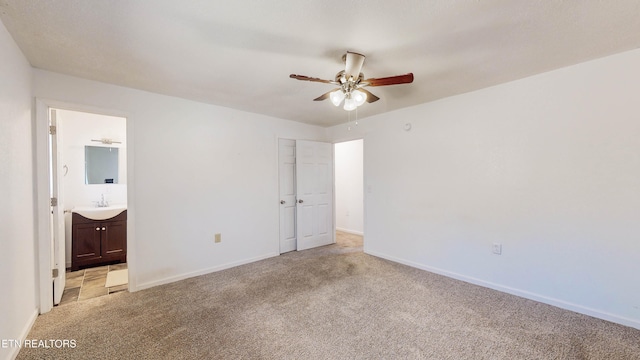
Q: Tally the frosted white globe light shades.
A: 3